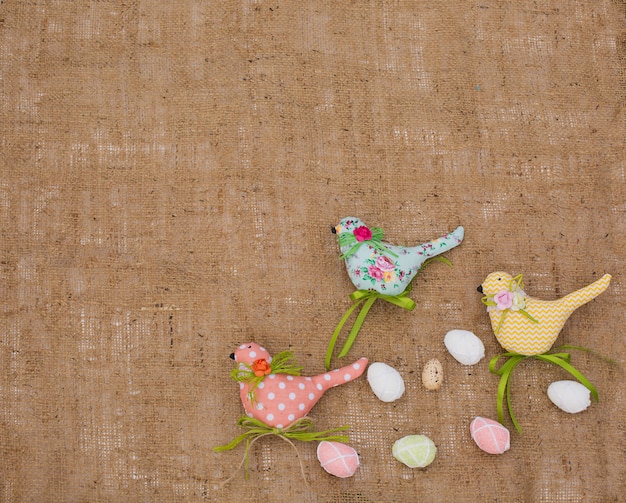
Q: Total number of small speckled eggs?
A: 1